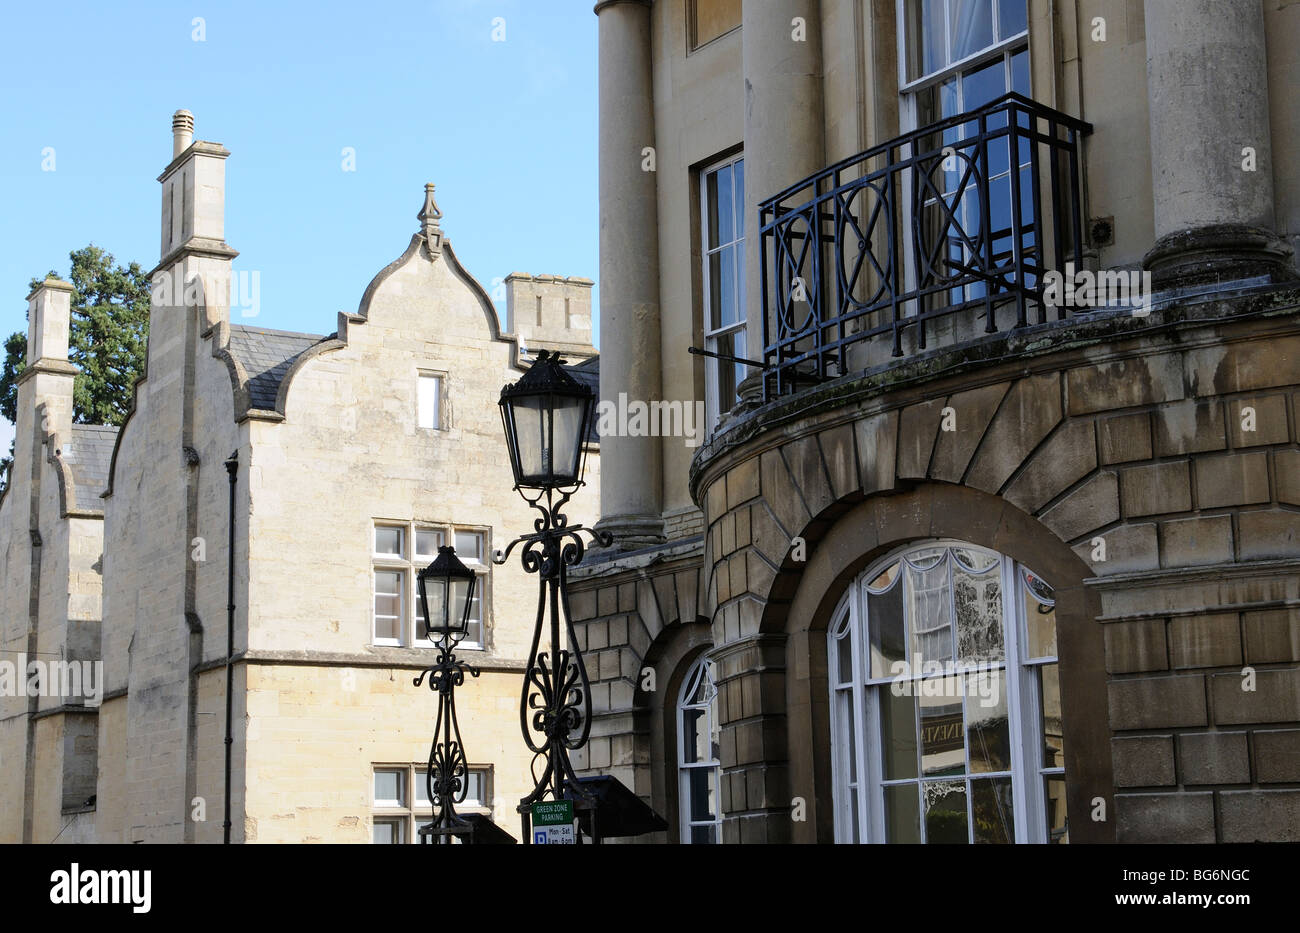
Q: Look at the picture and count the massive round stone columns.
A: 3